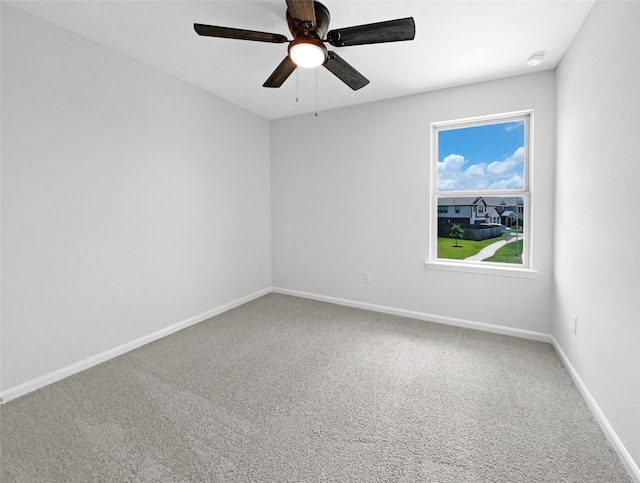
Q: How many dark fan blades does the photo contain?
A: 5